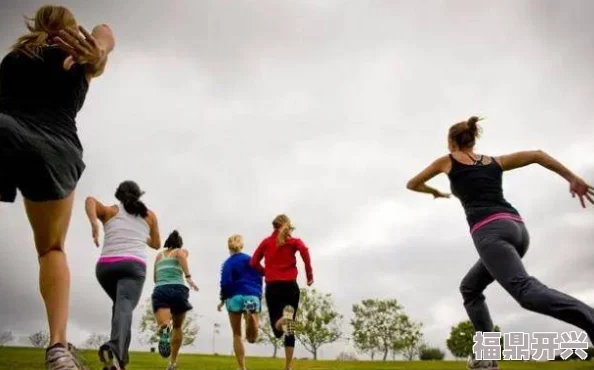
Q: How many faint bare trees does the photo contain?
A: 3